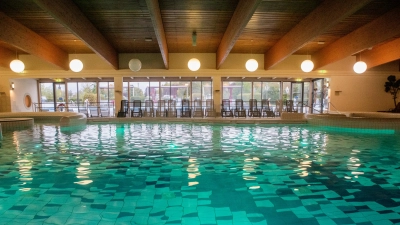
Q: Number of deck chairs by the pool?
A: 14